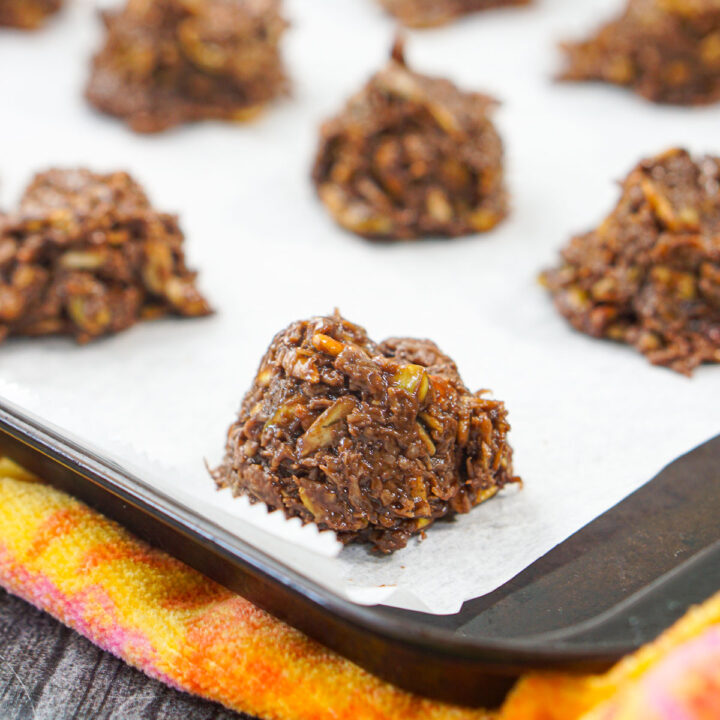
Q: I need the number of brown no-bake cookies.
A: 8